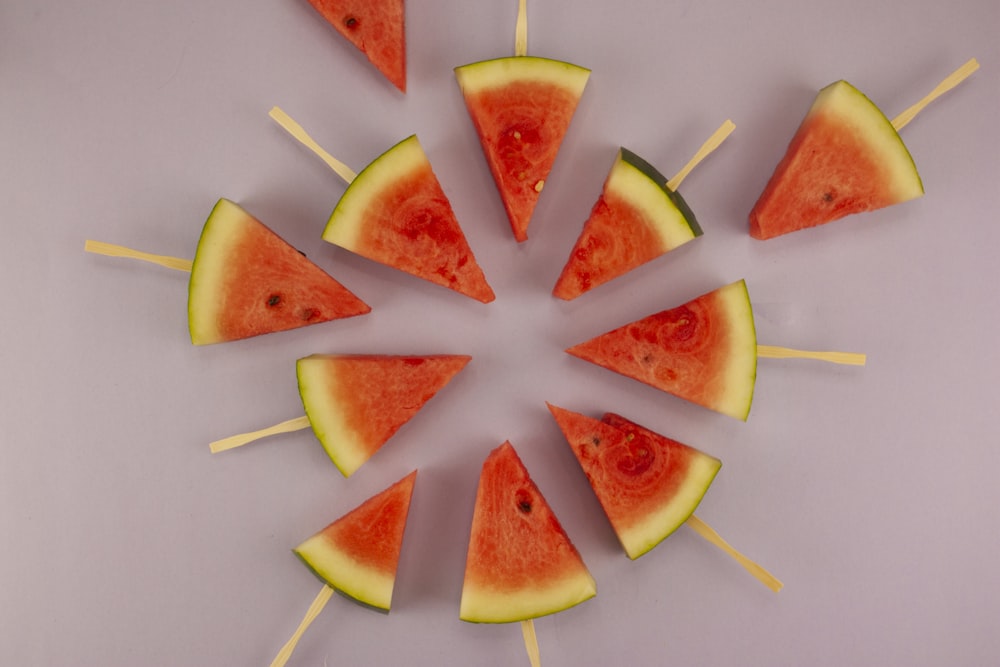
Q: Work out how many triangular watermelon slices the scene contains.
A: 11